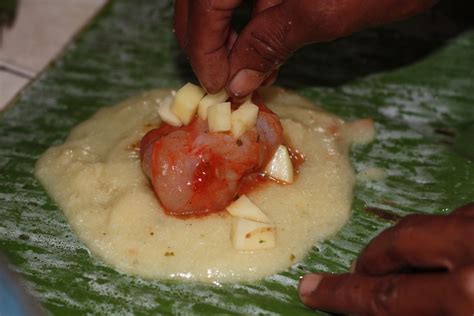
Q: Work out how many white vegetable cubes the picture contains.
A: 8